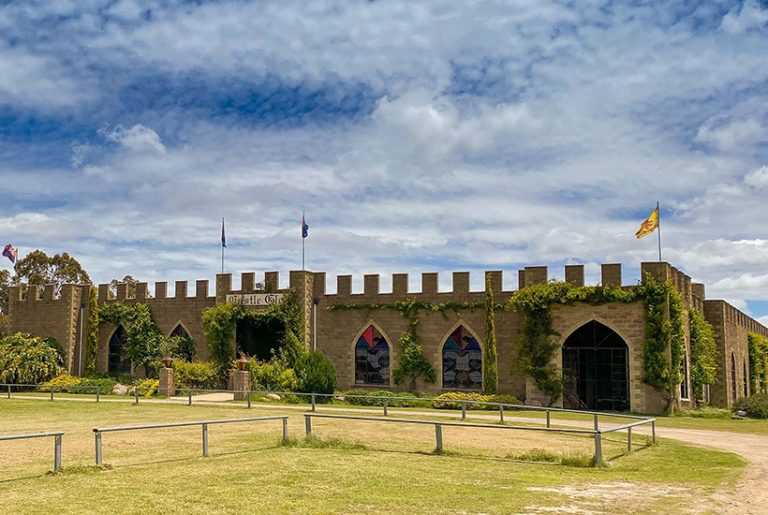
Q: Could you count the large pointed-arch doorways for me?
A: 1